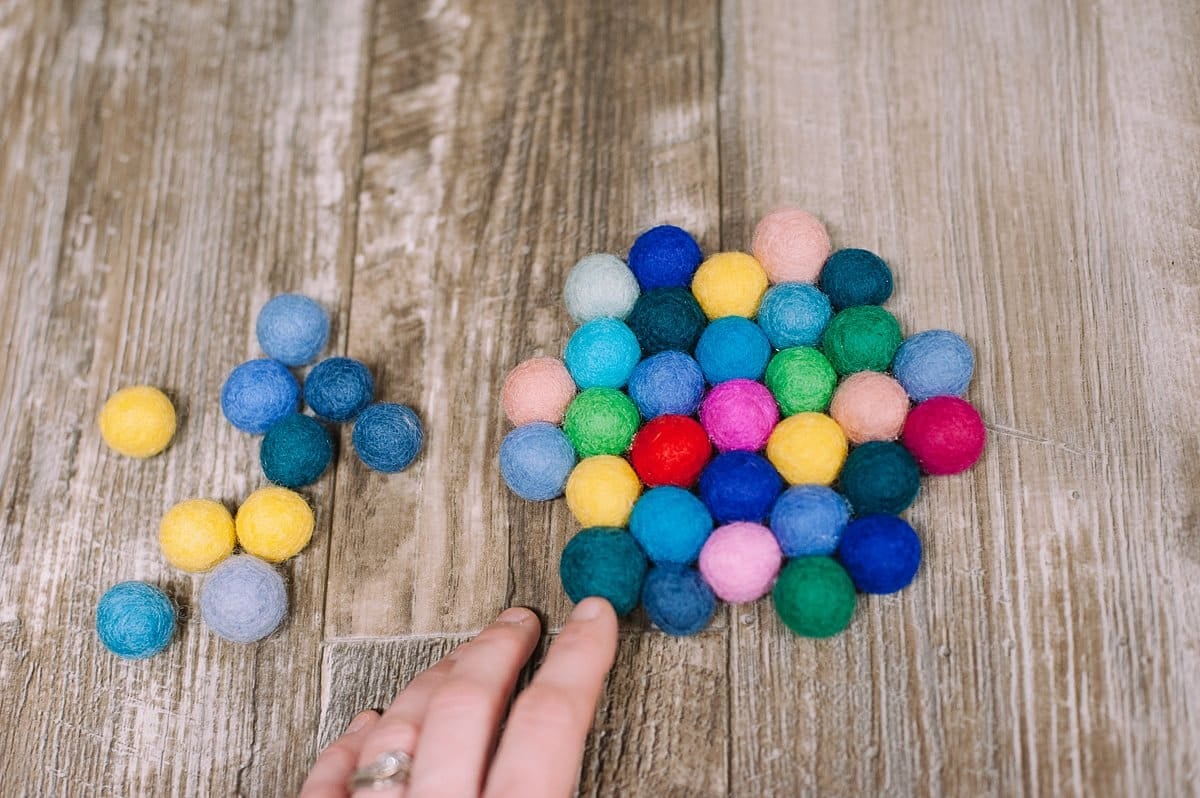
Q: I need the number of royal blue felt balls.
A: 3